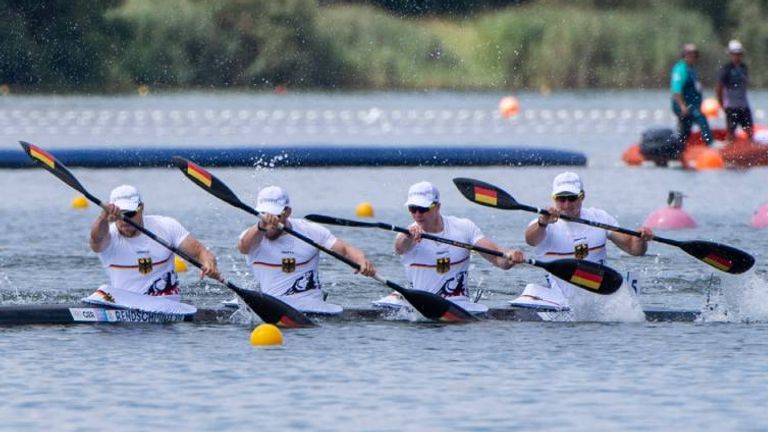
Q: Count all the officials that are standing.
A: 2